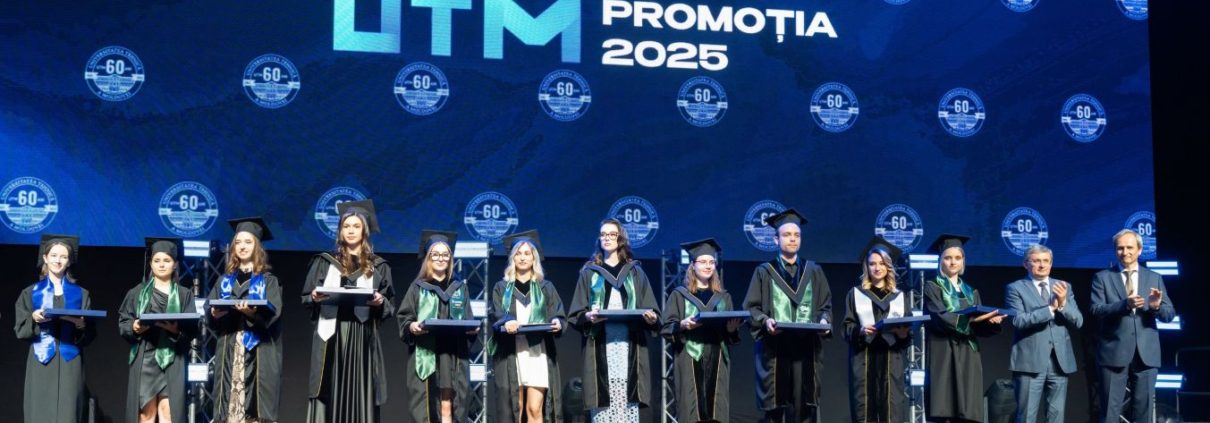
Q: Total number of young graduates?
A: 11